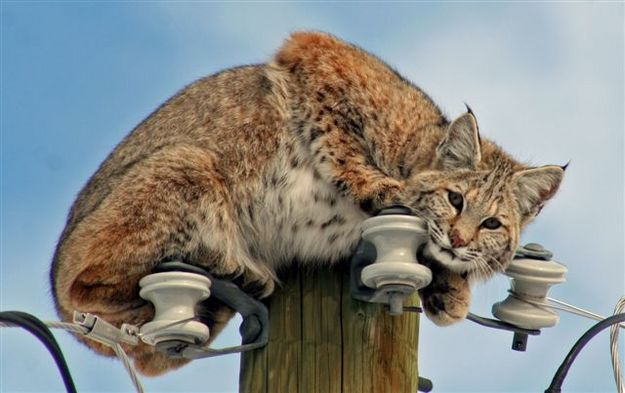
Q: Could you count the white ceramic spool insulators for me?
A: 3